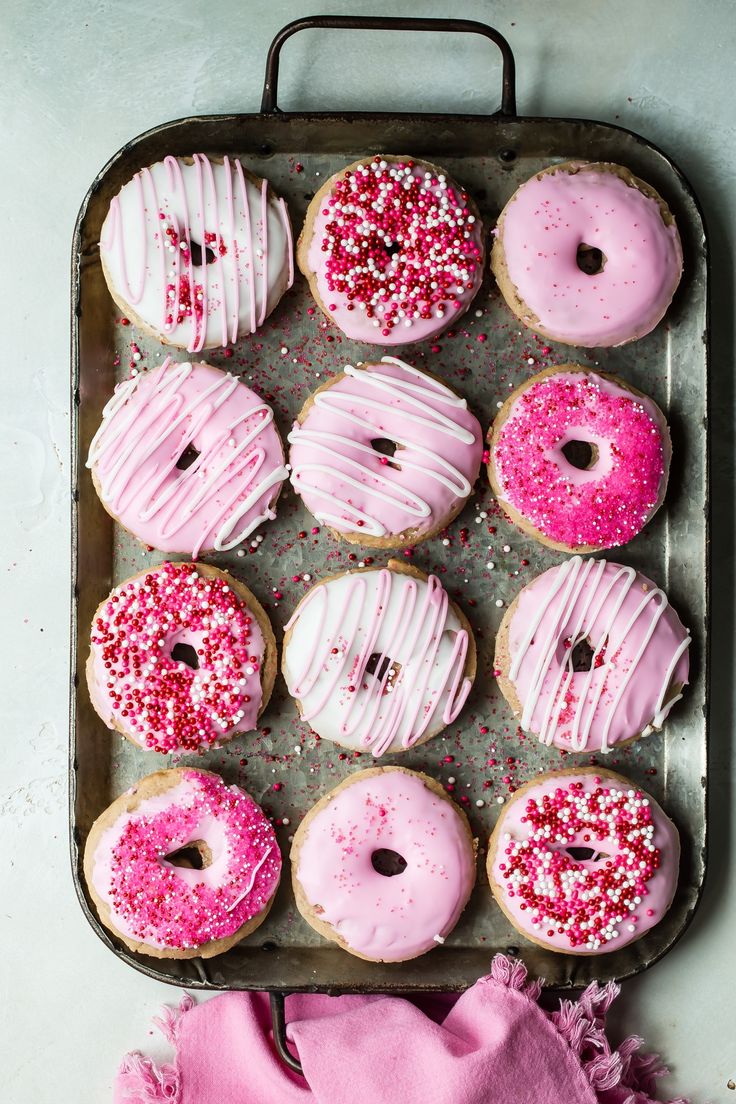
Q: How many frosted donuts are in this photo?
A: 12